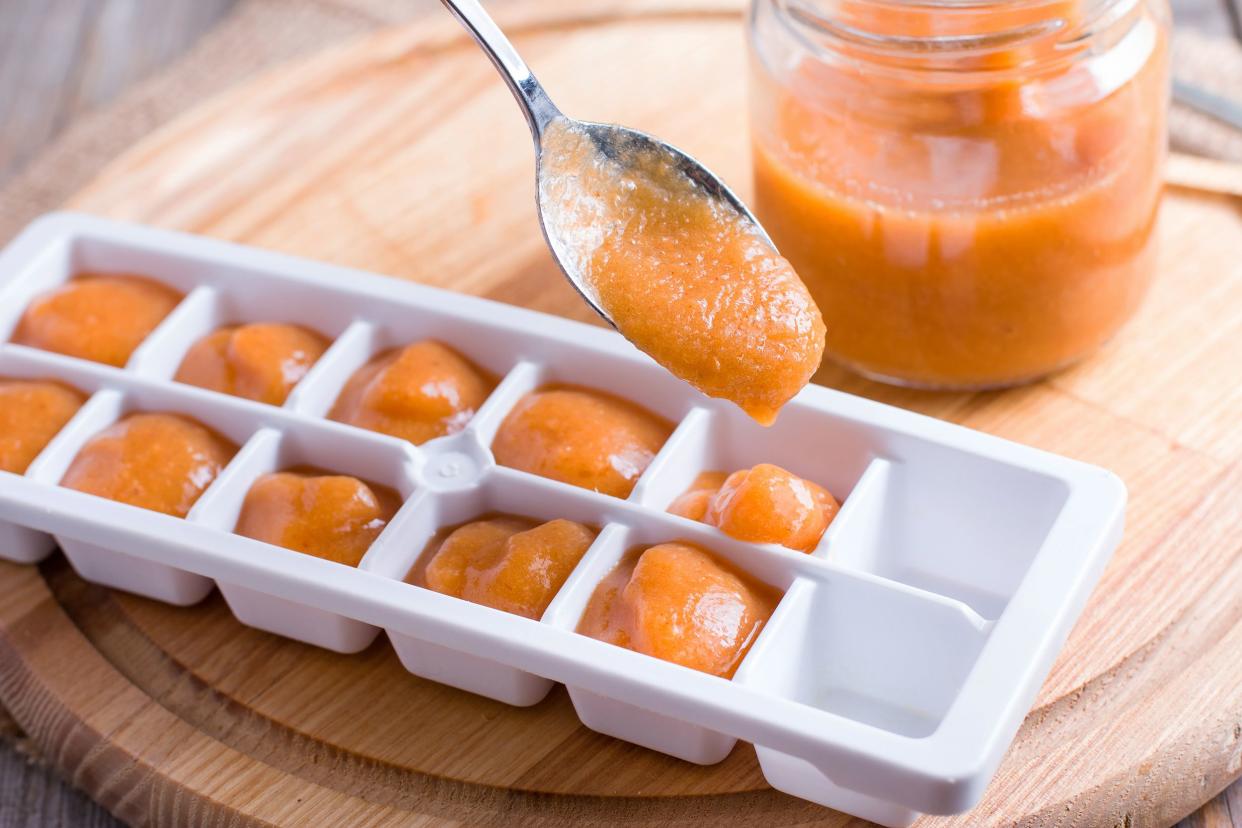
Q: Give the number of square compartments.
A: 12